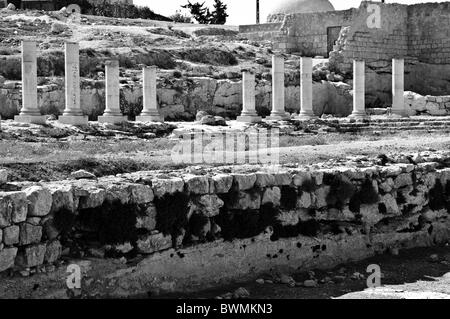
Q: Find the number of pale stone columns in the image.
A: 9